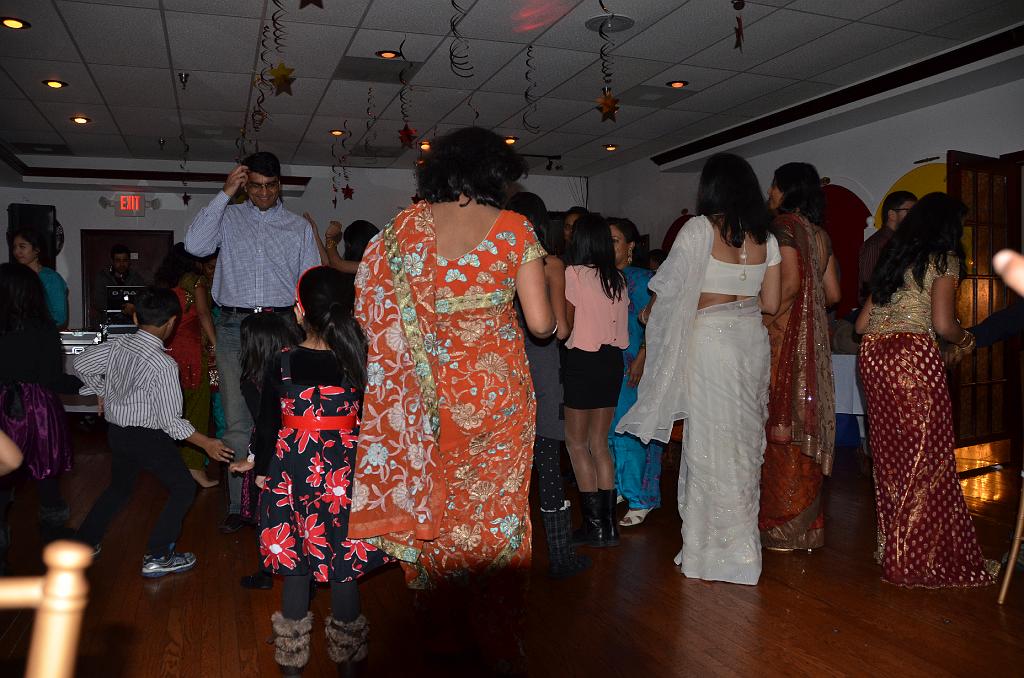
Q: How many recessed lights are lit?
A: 9